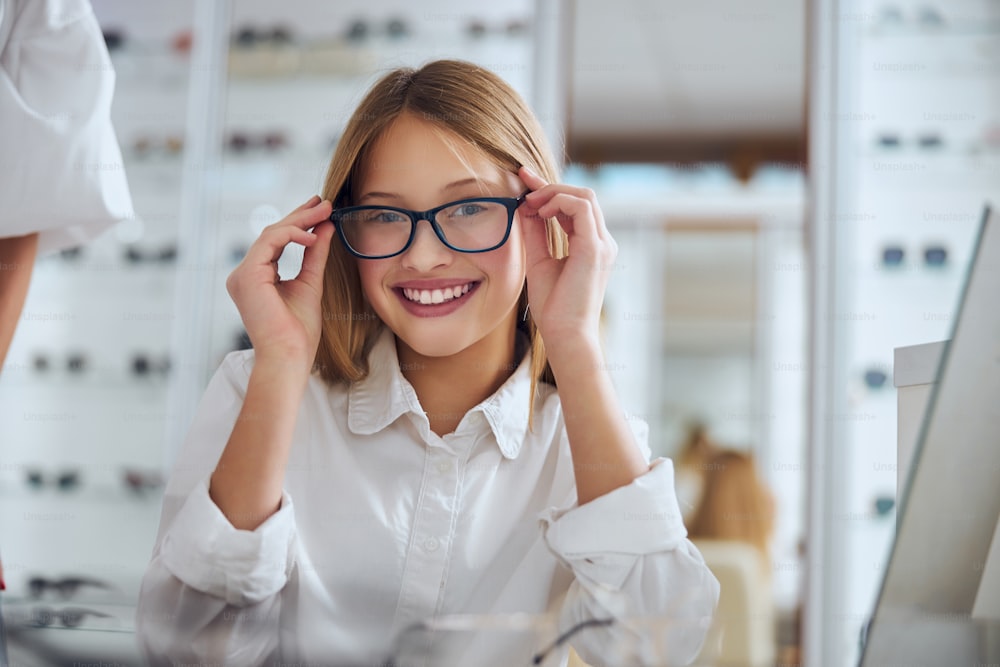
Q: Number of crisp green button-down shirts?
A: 0